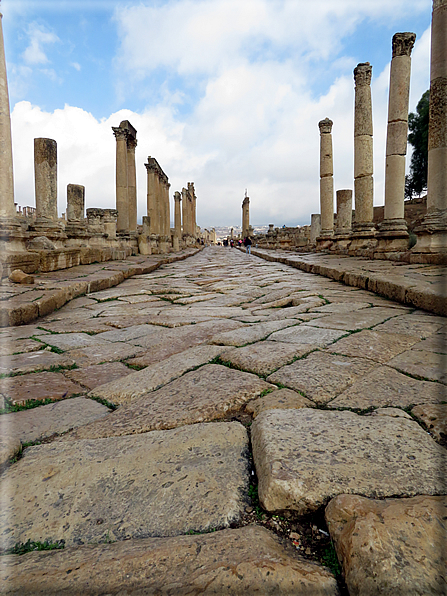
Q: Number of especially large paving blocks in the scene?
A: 4